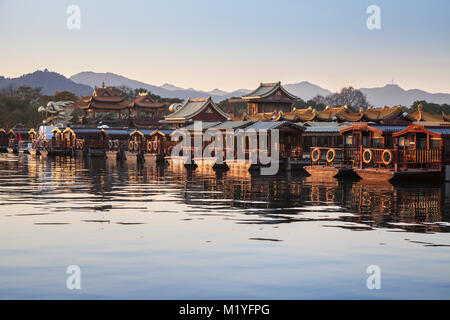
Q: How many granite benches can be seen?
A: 0